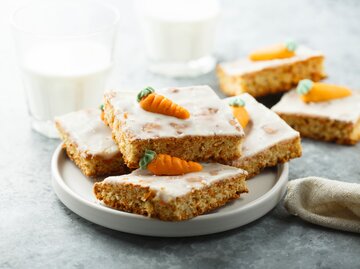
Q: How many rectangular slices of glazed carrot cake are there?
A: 6